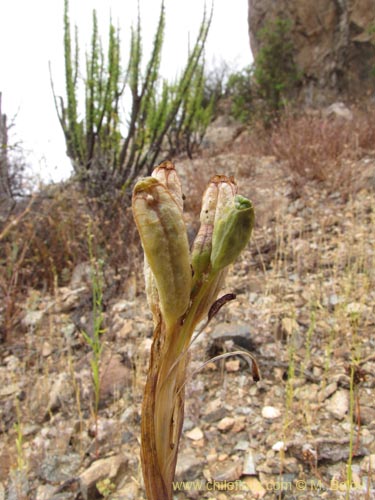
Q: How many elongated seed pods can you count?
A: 4